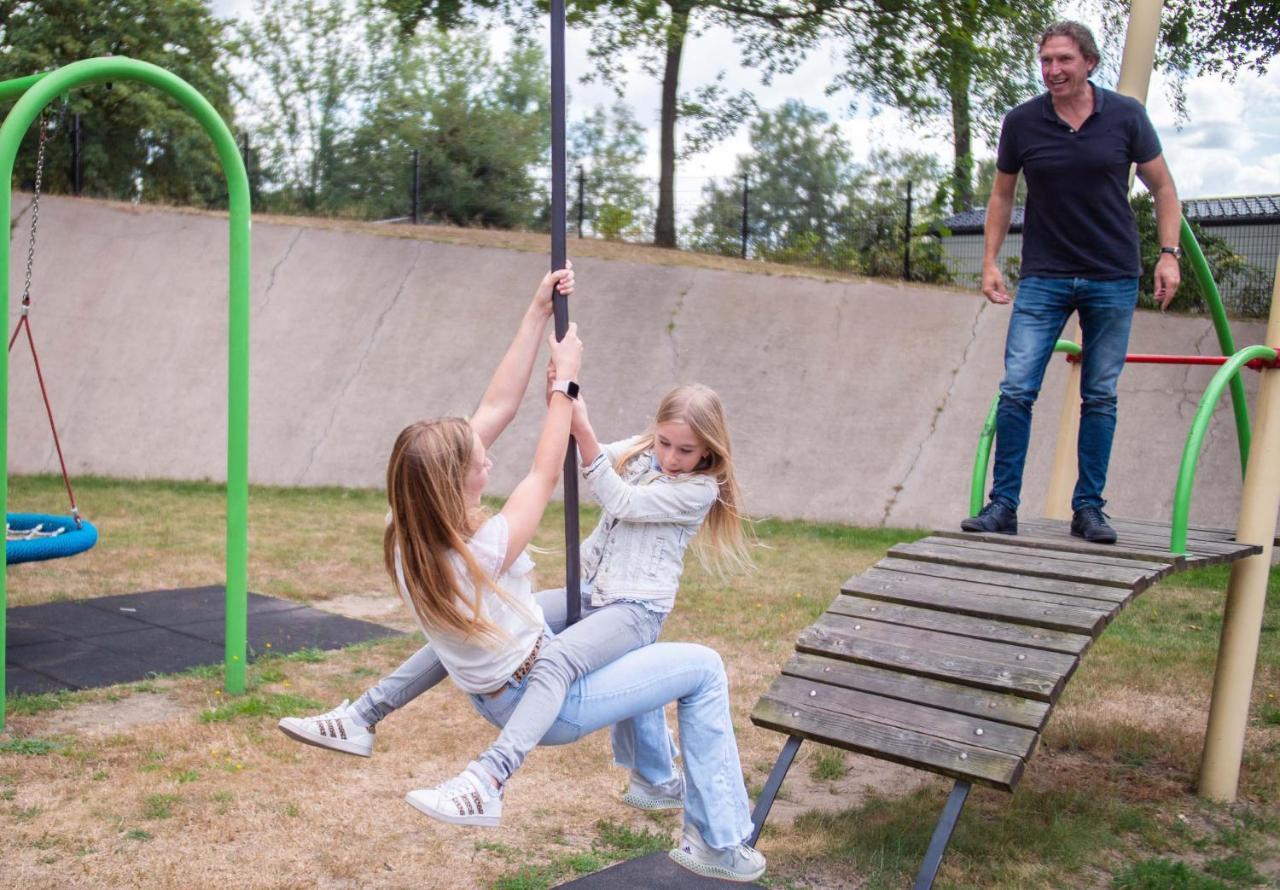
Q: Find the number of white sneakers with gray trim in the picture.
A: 2